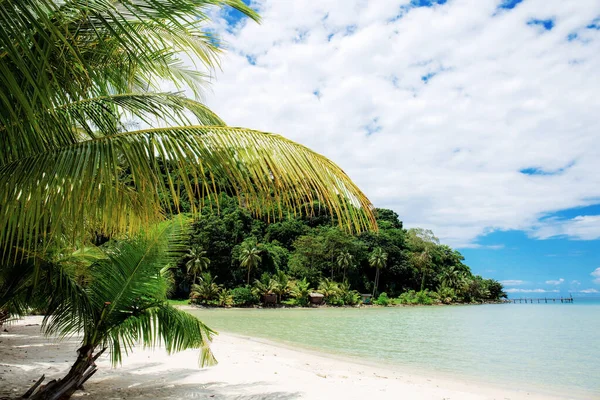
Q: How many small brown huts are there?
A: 2